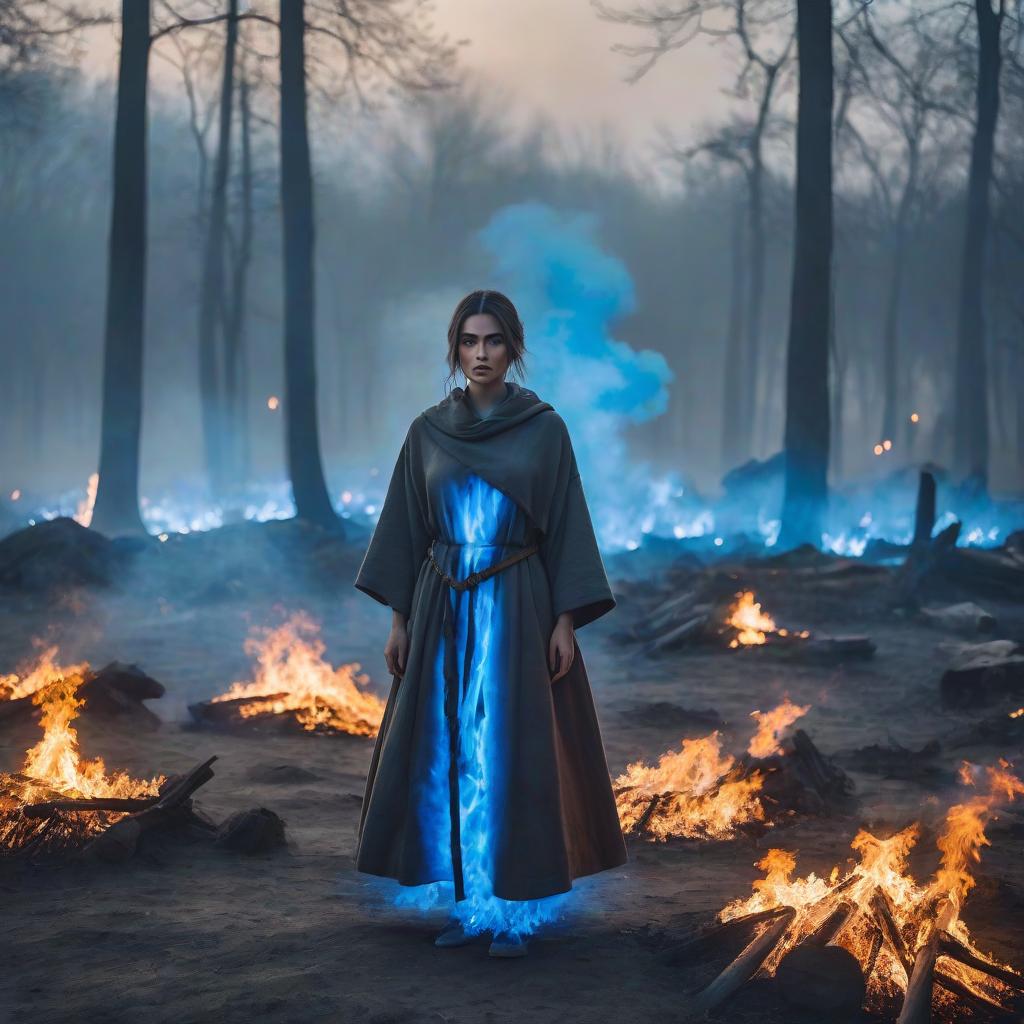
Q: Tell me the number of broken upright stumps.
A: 1